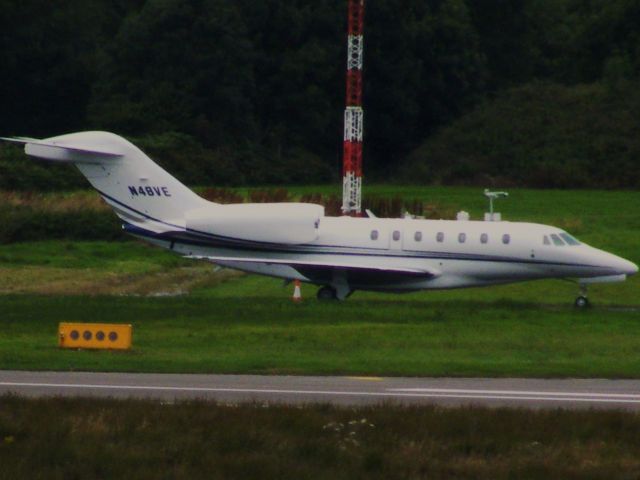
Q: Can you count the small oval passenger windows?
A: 7